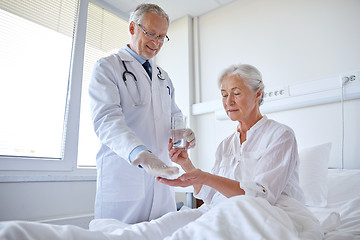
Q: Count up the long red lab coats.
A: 0